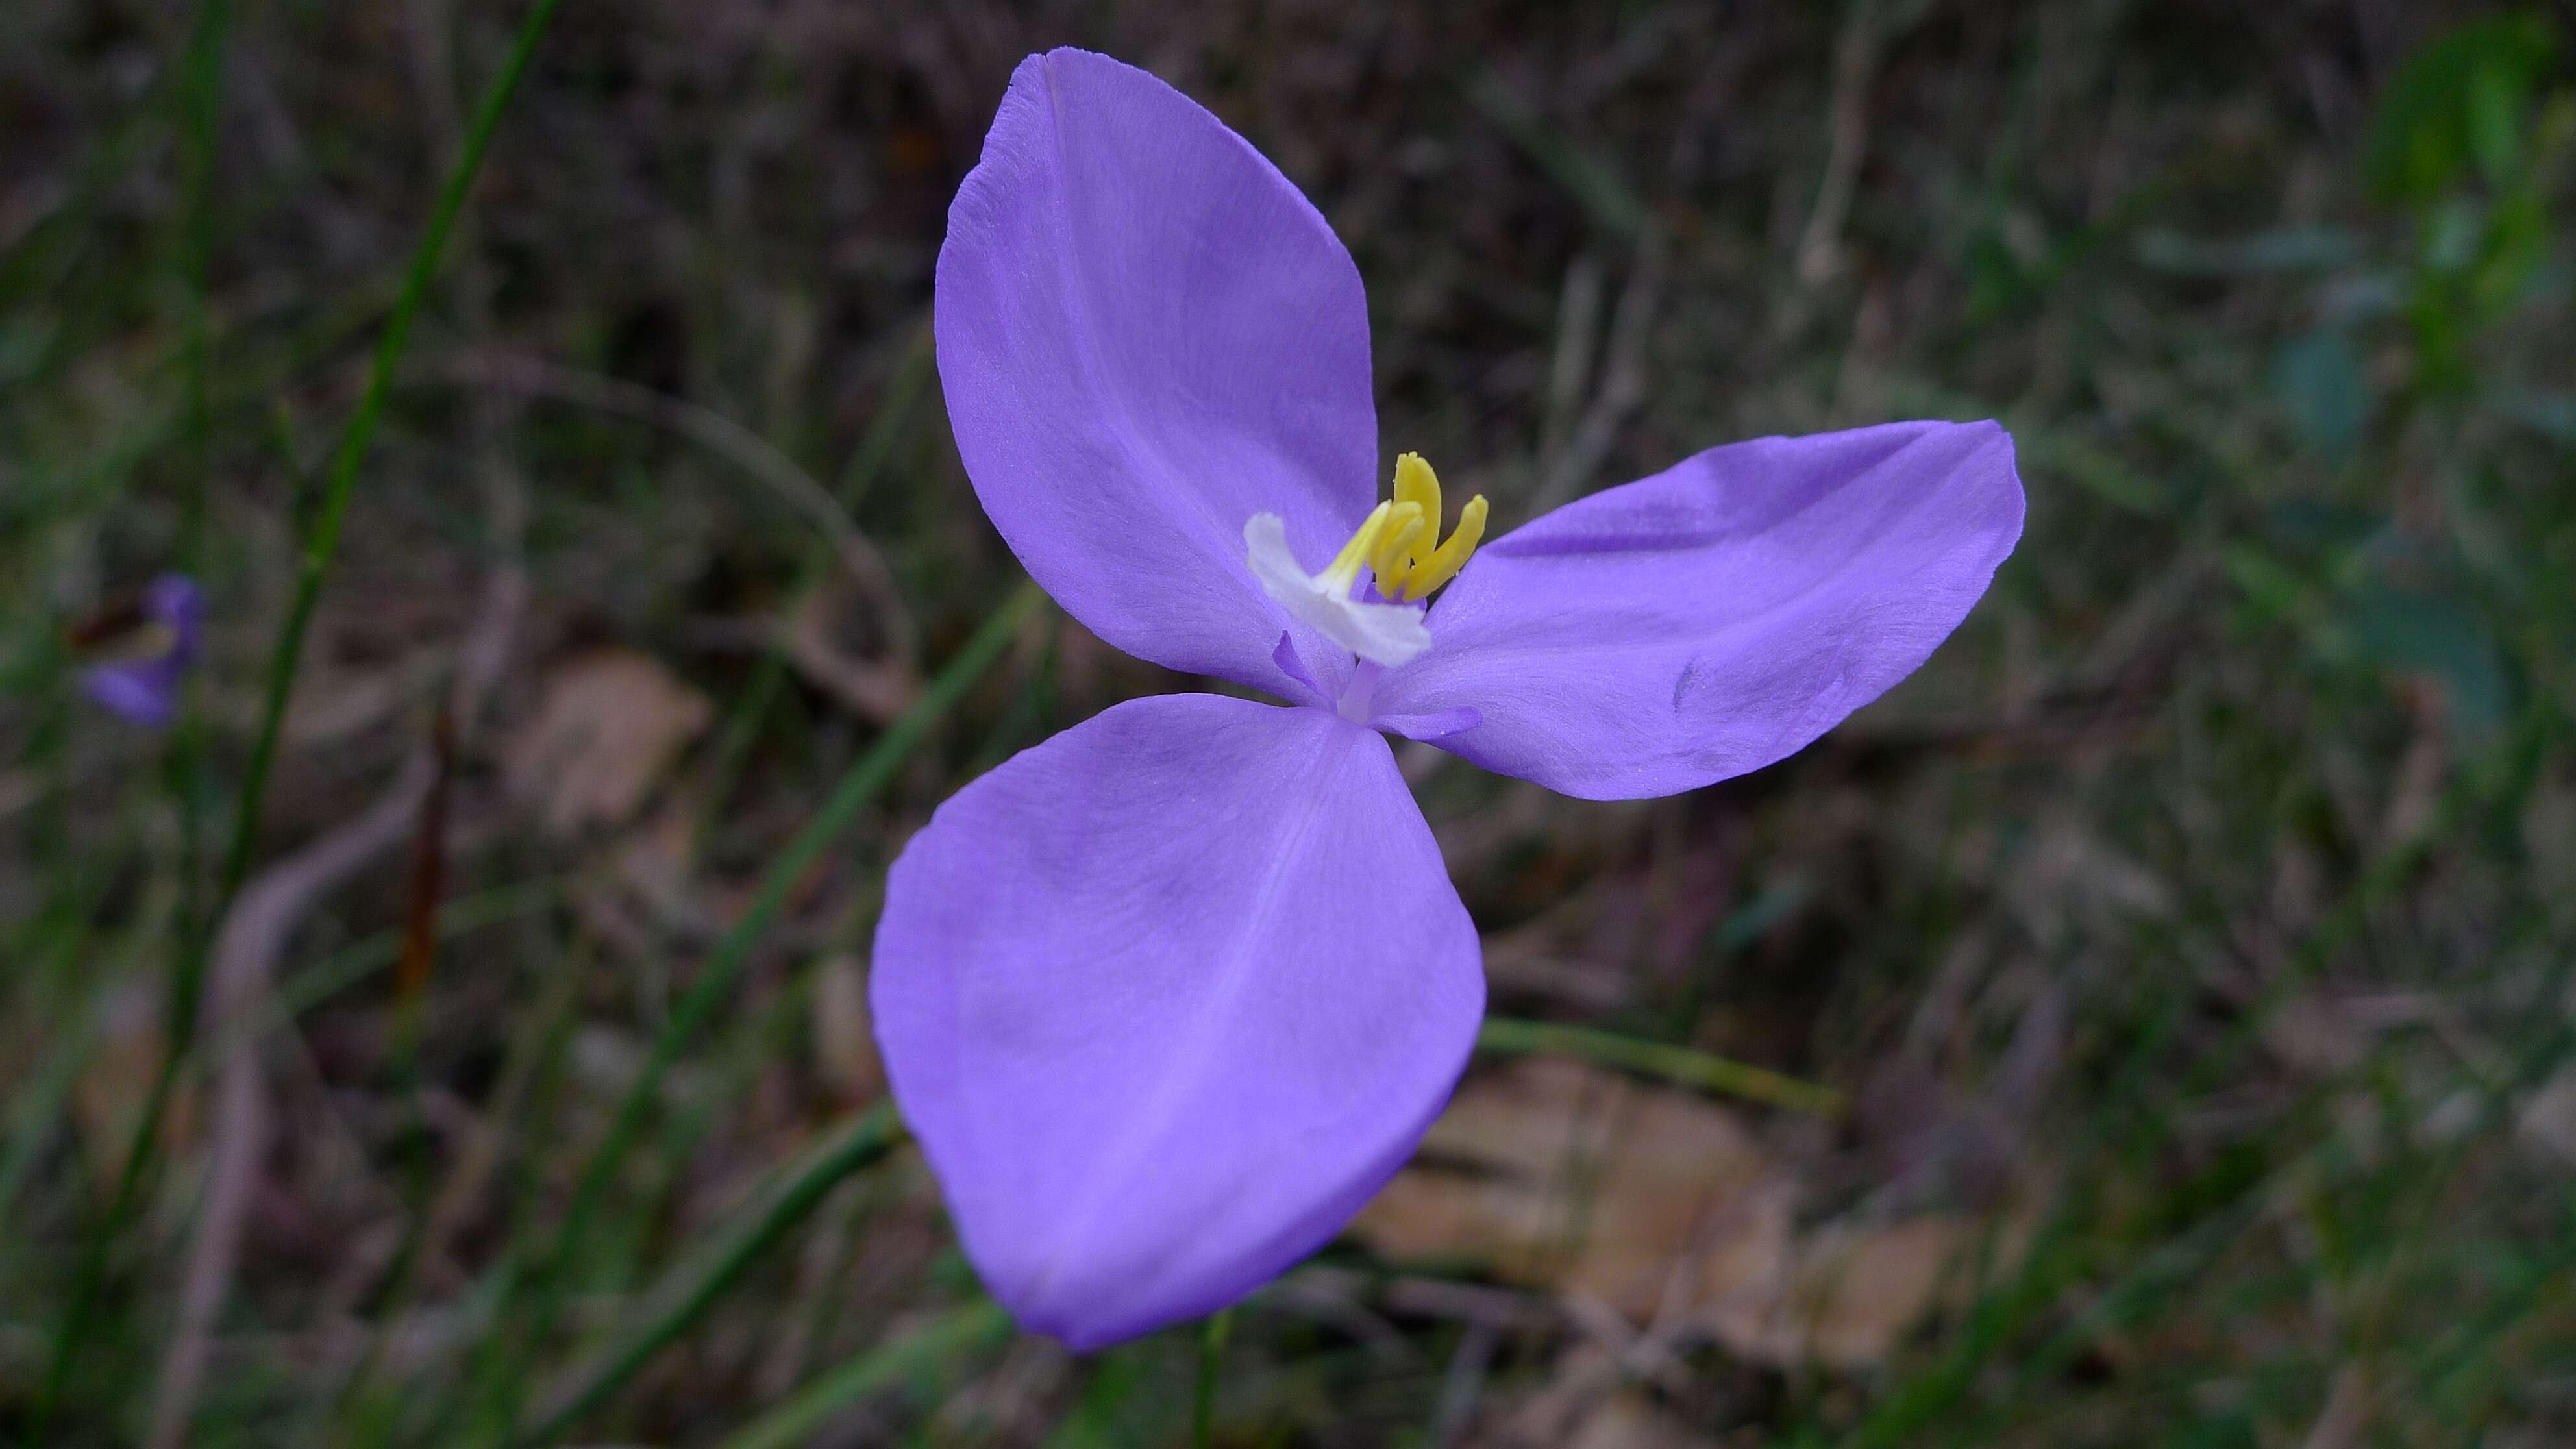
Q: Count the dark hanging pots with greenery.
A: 0